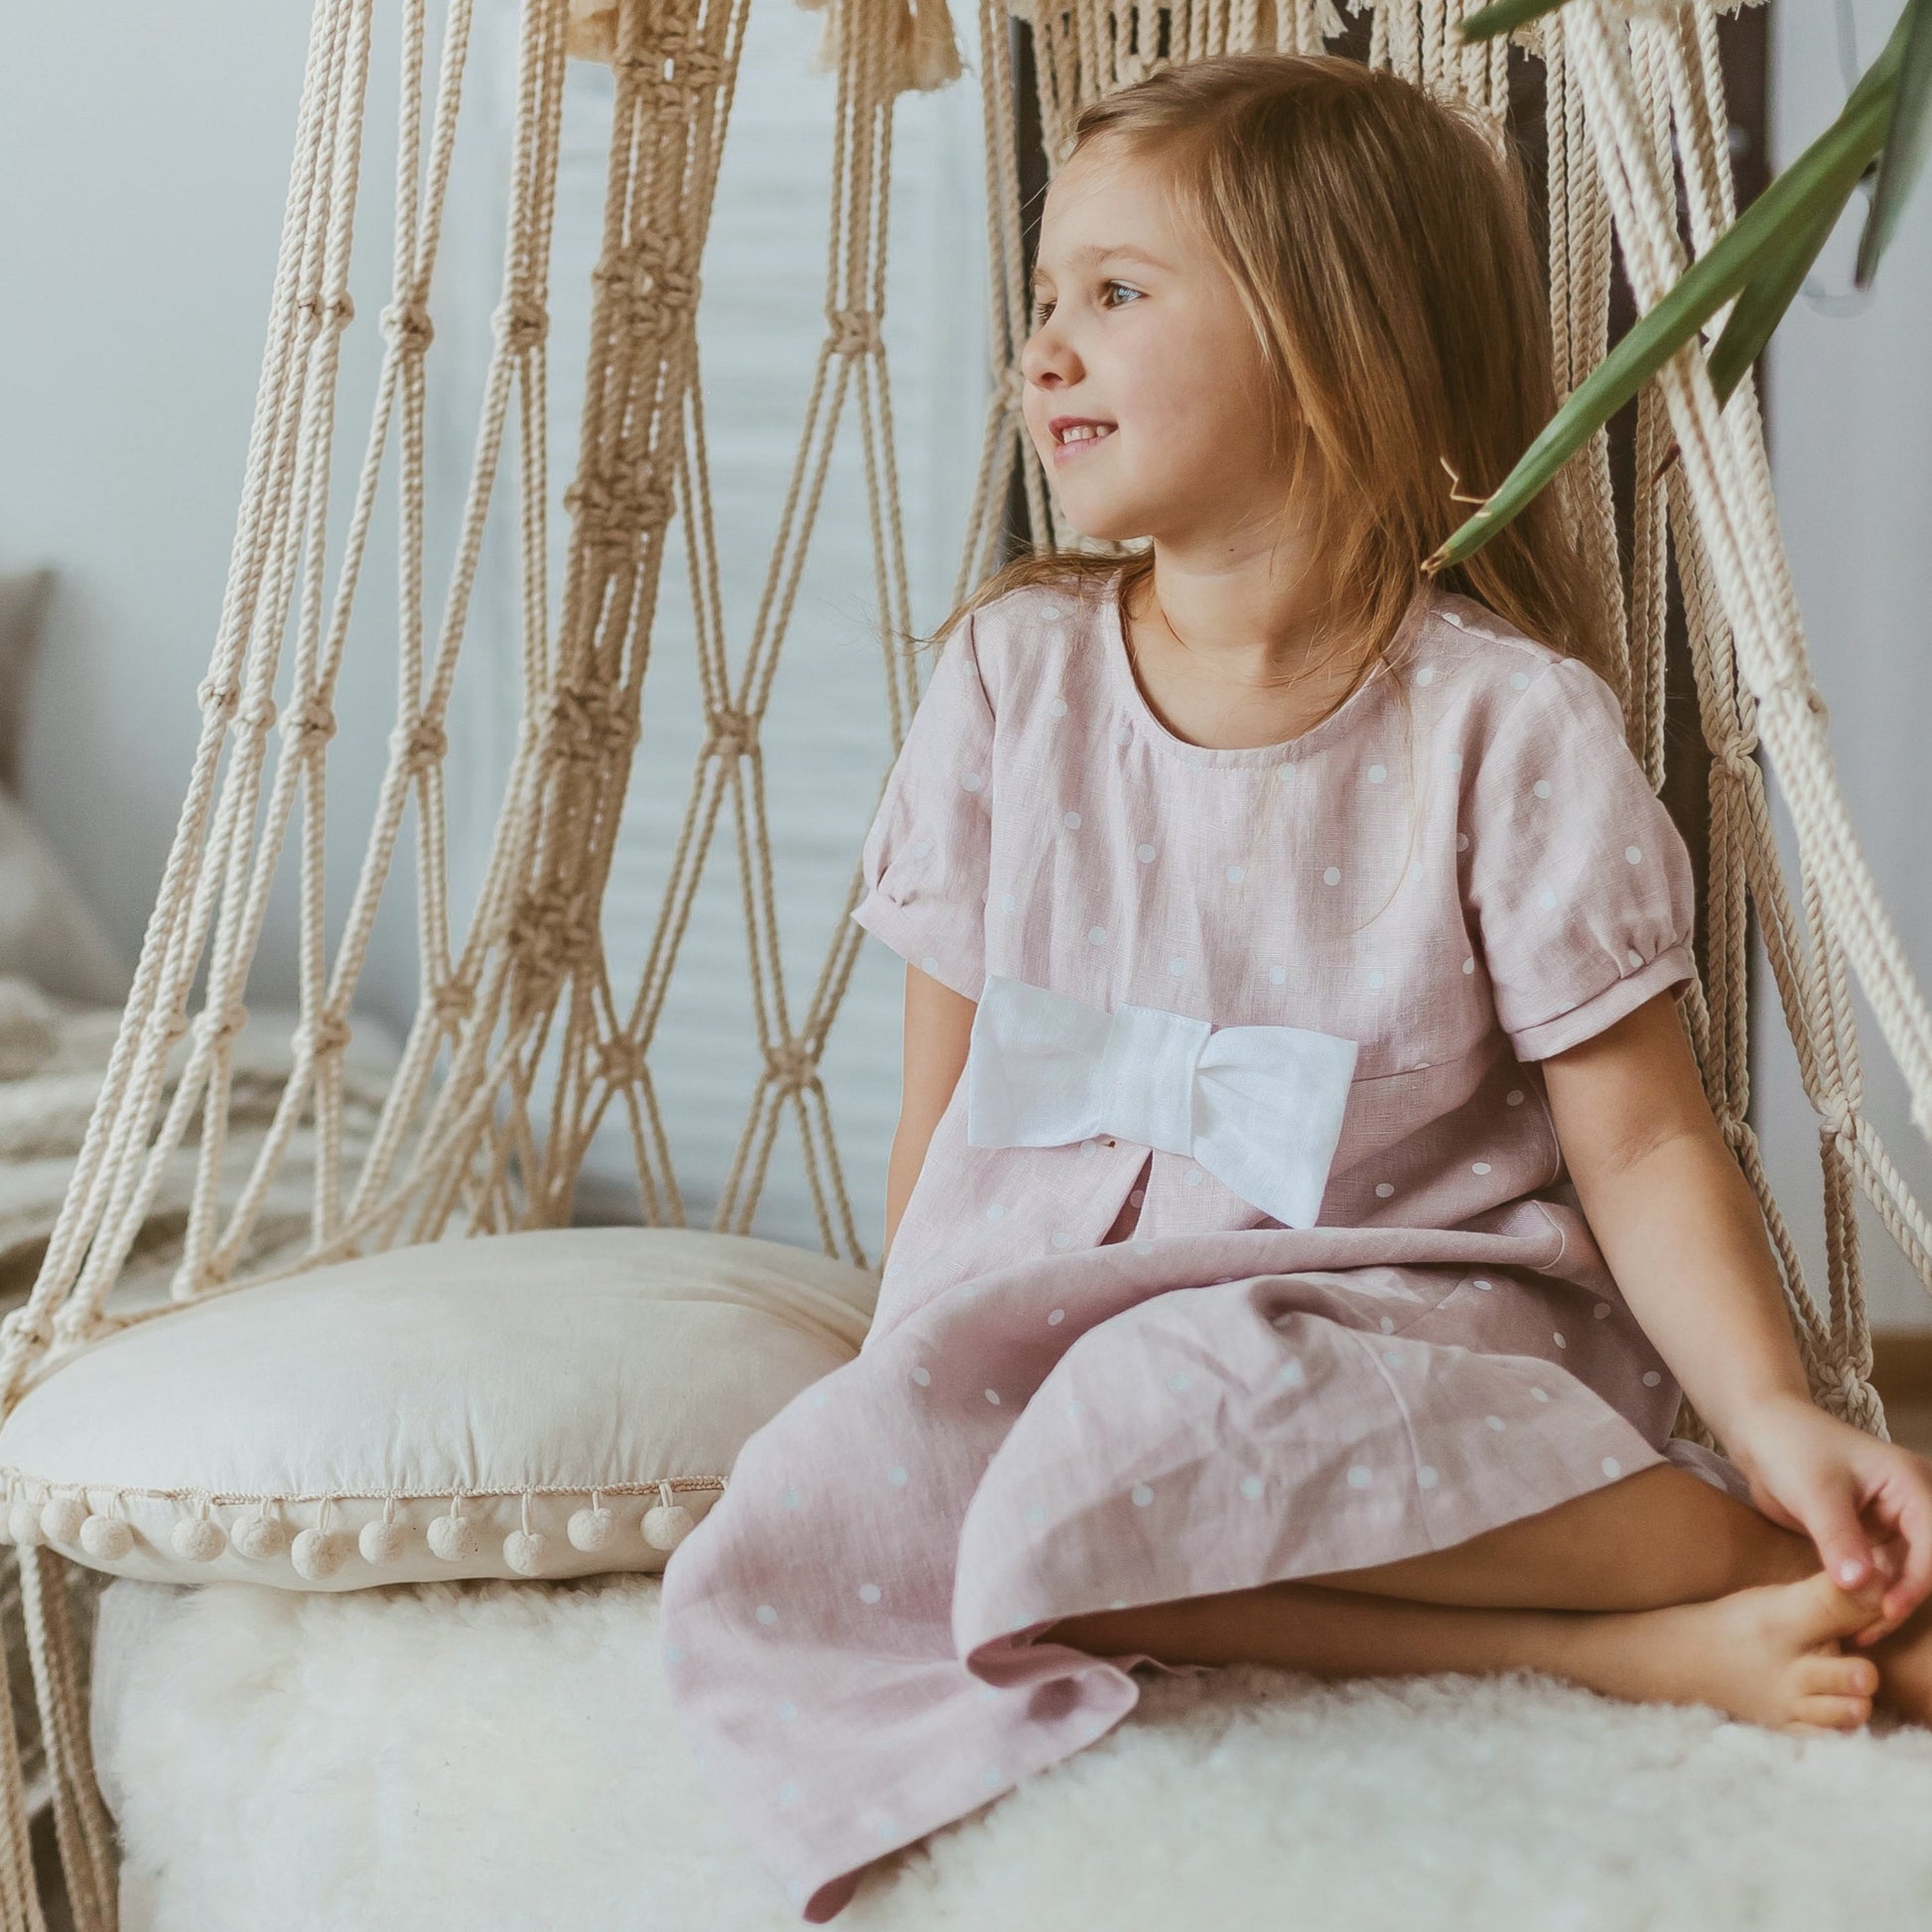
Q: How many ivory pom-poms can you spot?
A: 12